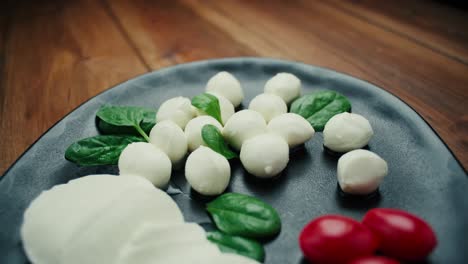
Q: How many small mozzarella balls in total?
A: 14